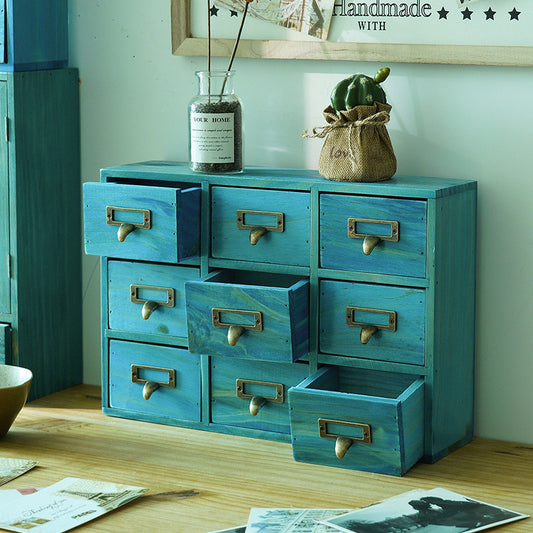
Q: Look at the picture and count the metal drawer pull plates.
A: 9